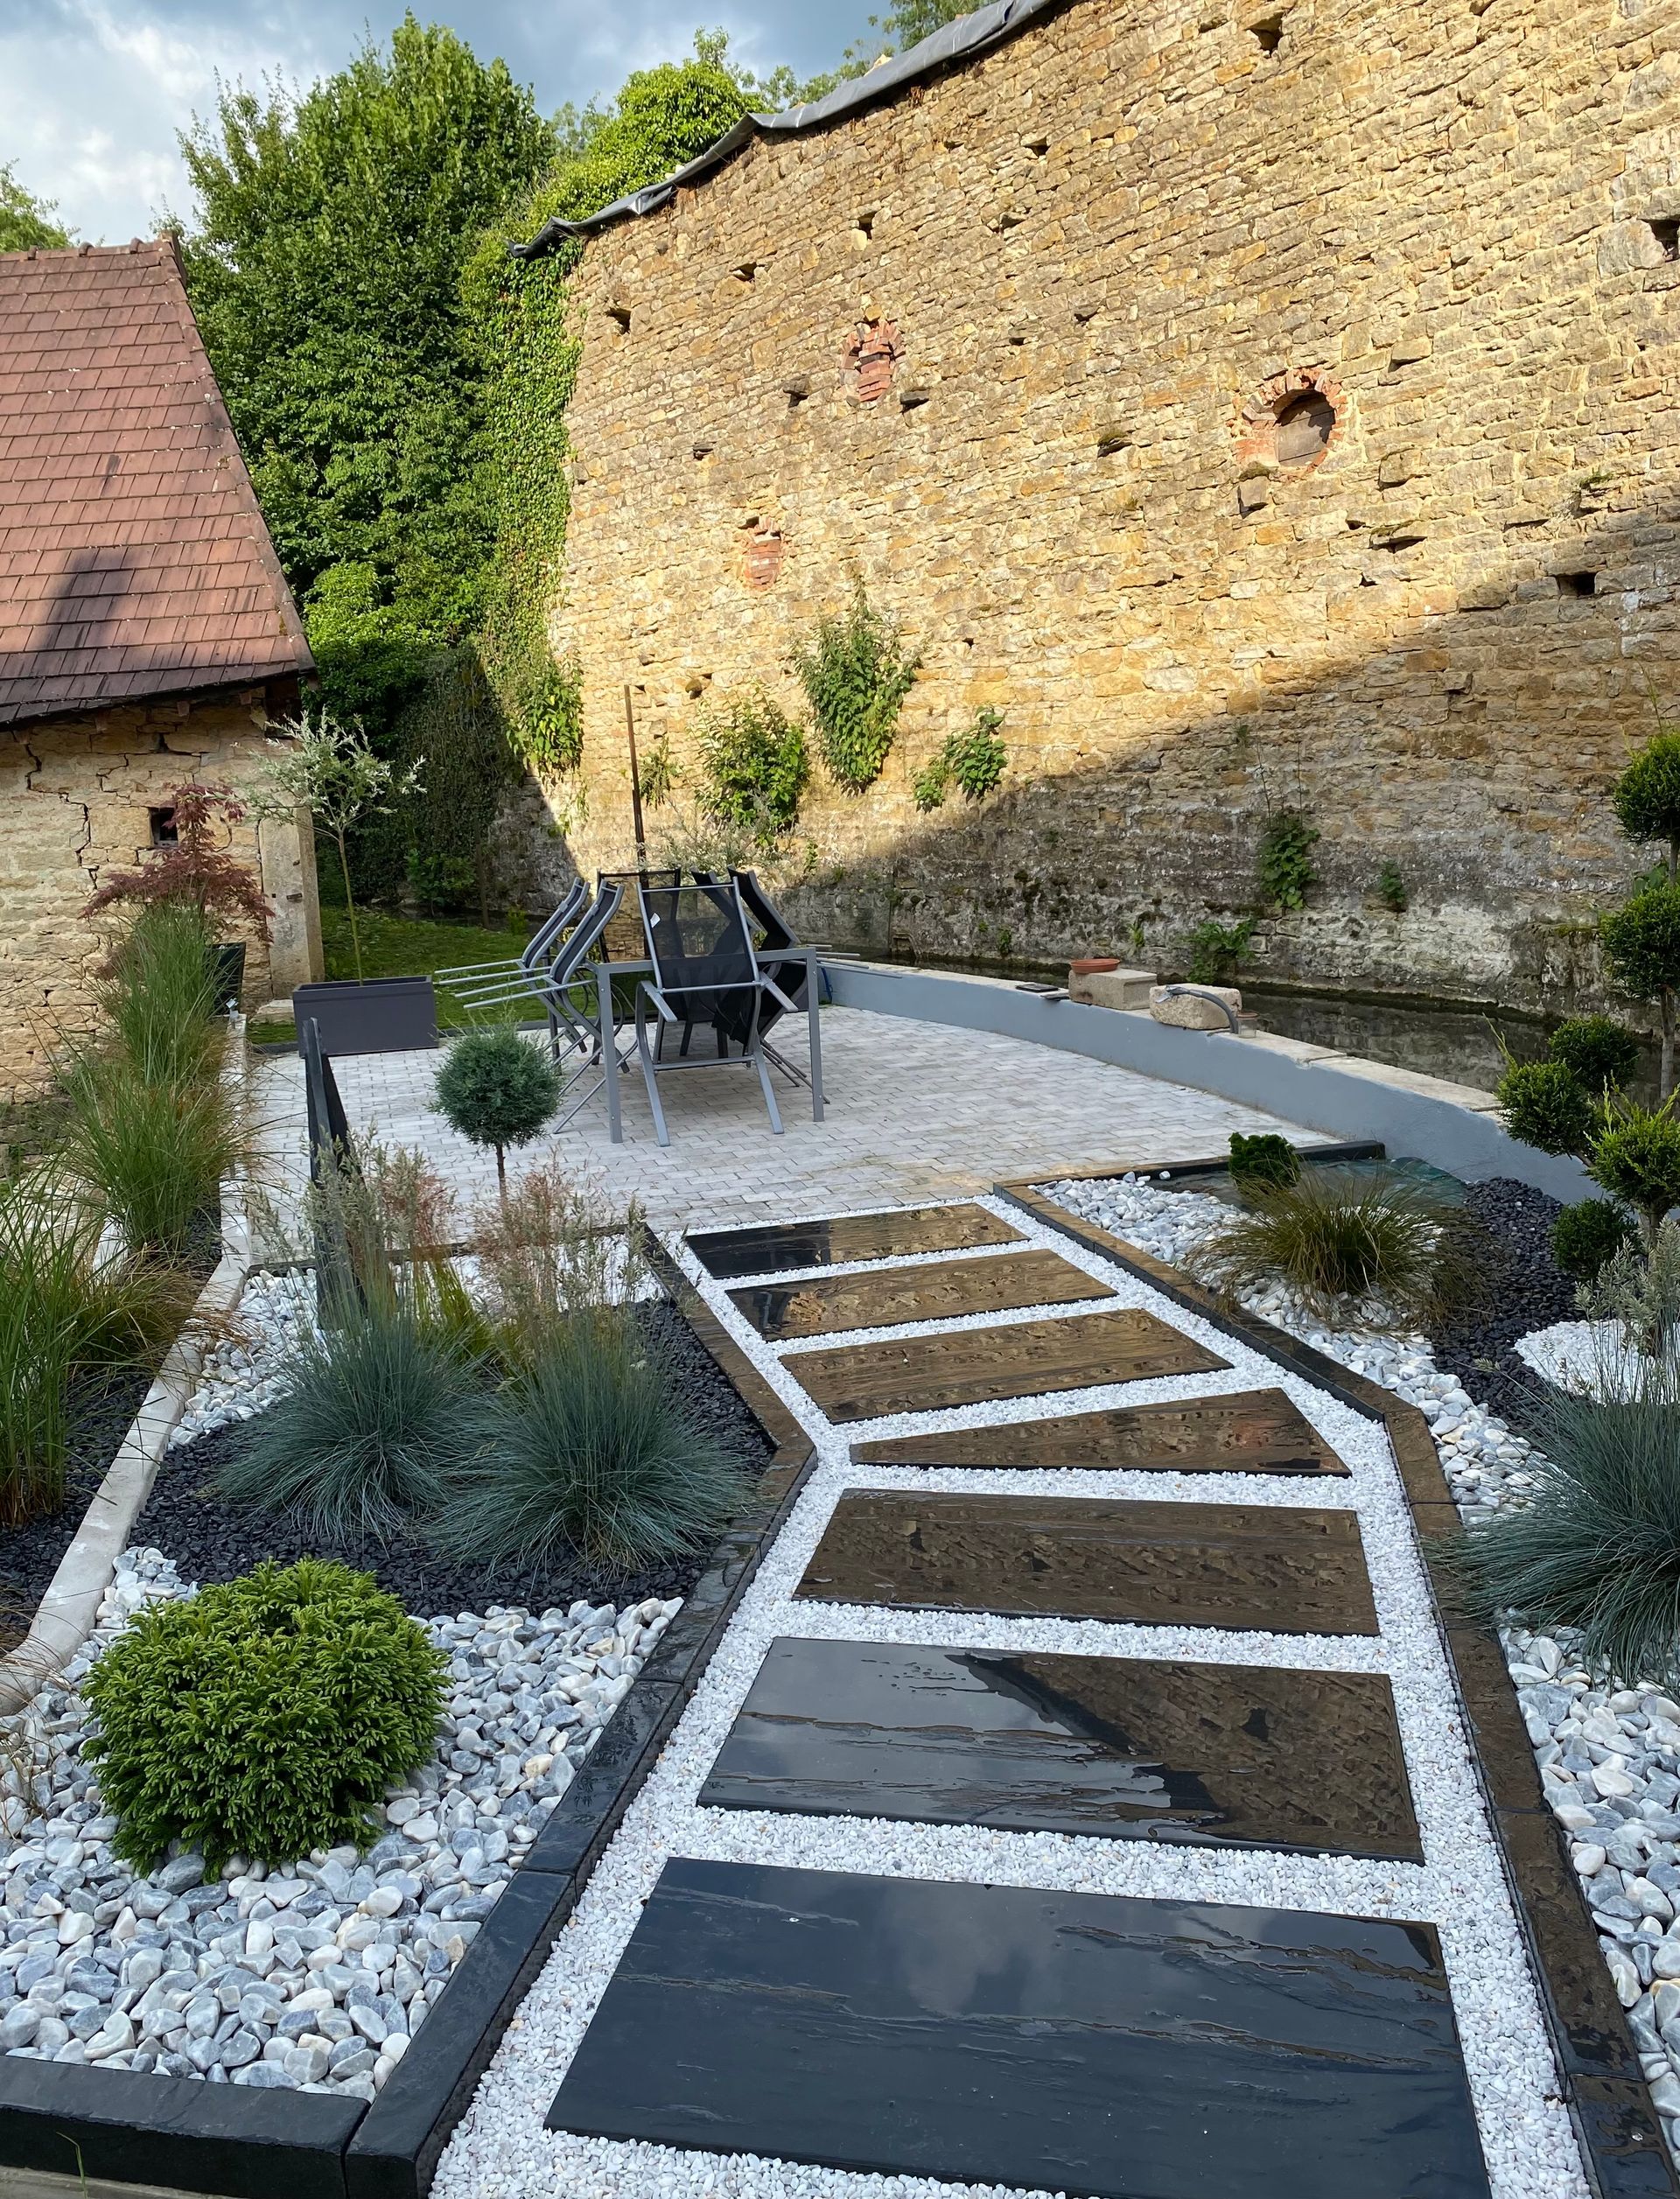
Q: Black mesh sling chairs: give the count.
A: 6